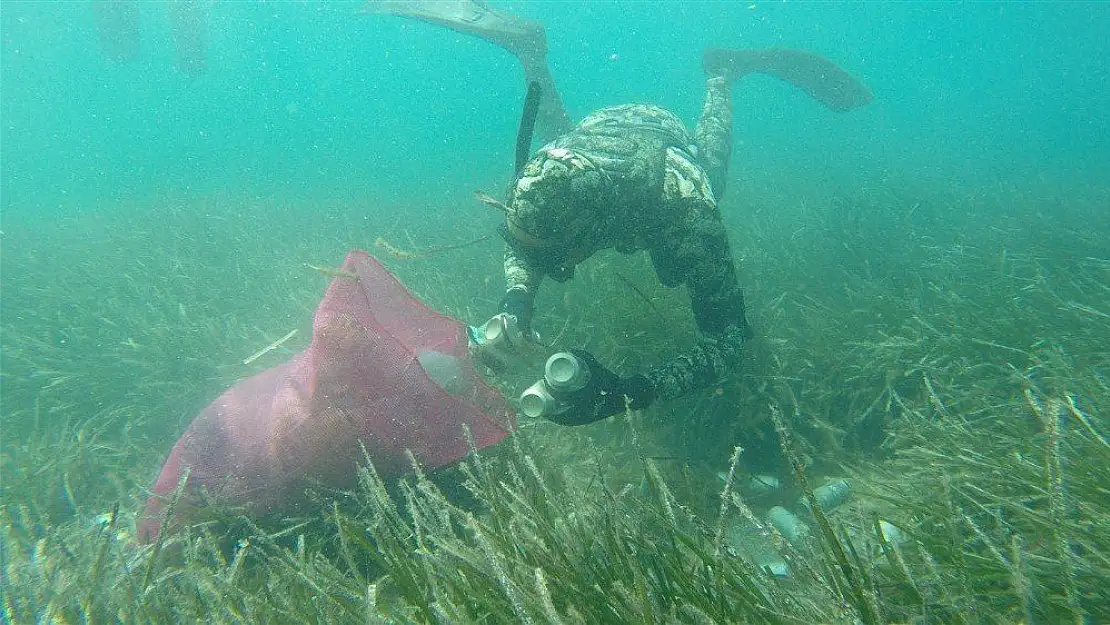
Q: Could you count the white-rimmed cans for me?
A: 3